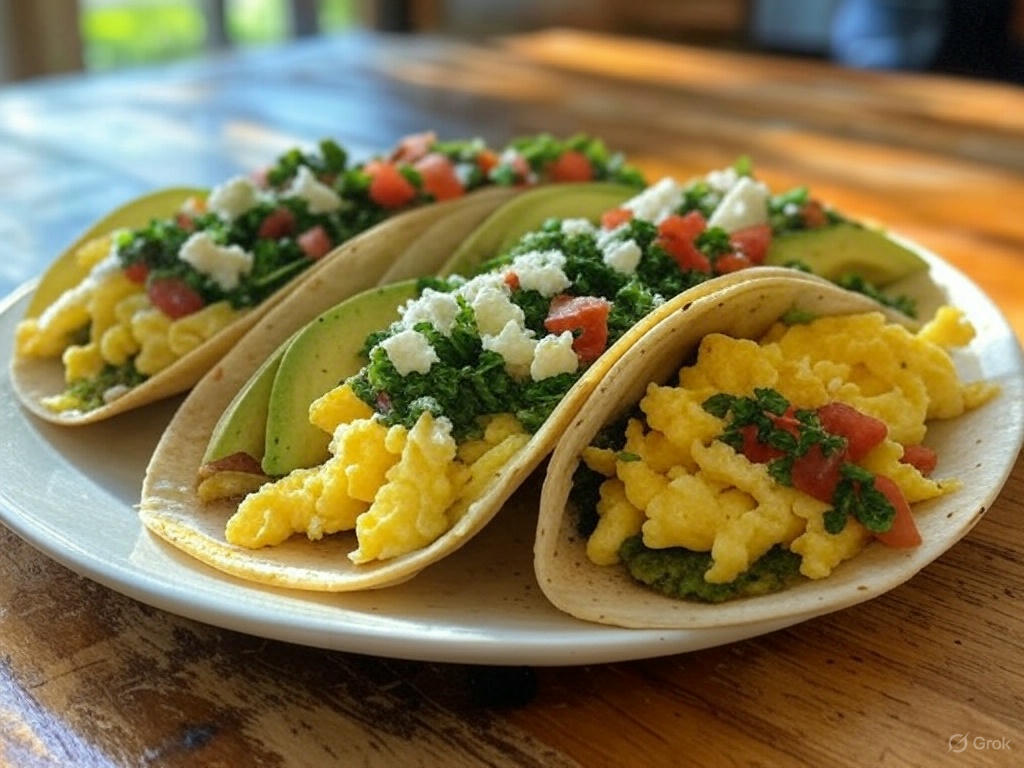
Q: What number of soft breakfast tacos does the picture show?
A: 3